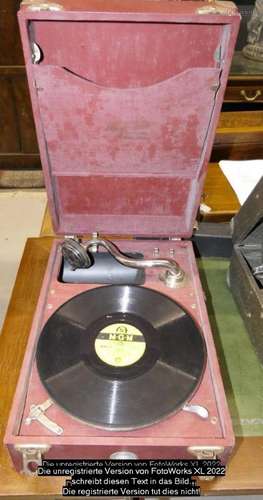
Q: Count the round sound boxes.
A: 1